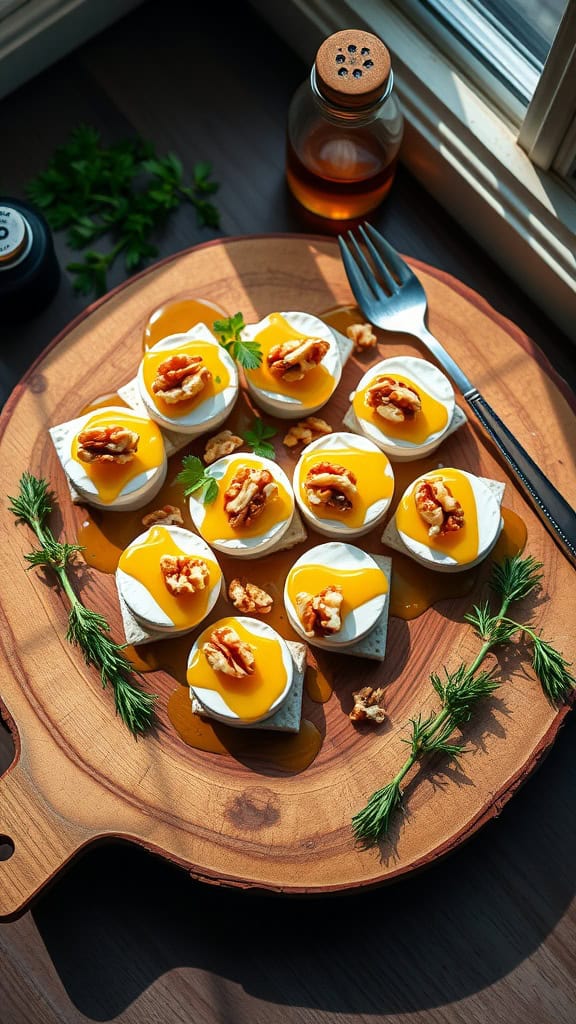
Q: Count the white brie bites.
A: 10